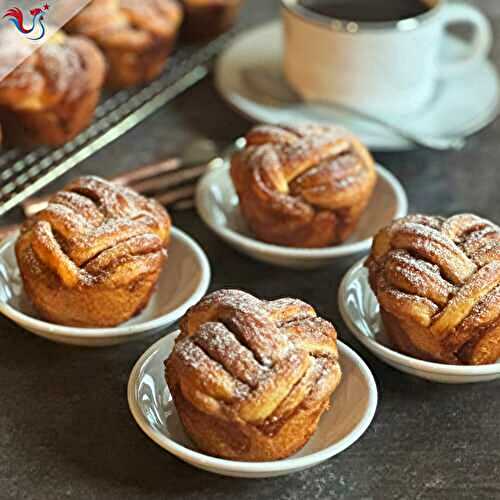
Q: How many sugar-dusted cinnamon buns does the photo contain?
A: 7